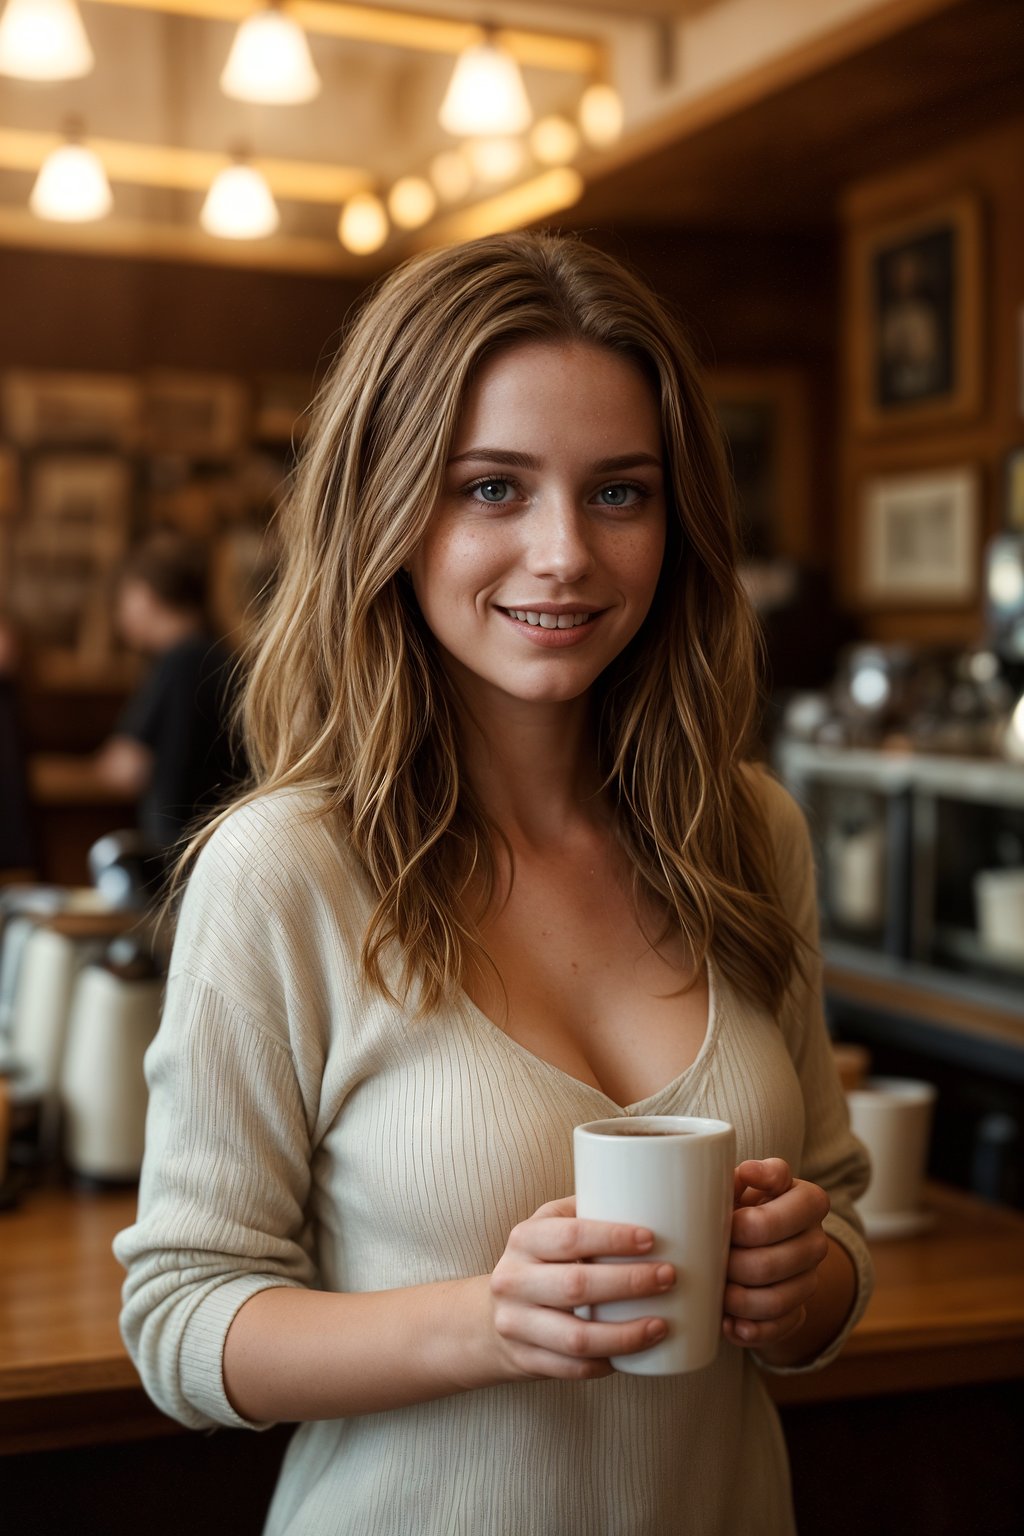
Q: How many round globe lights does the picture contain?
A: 6